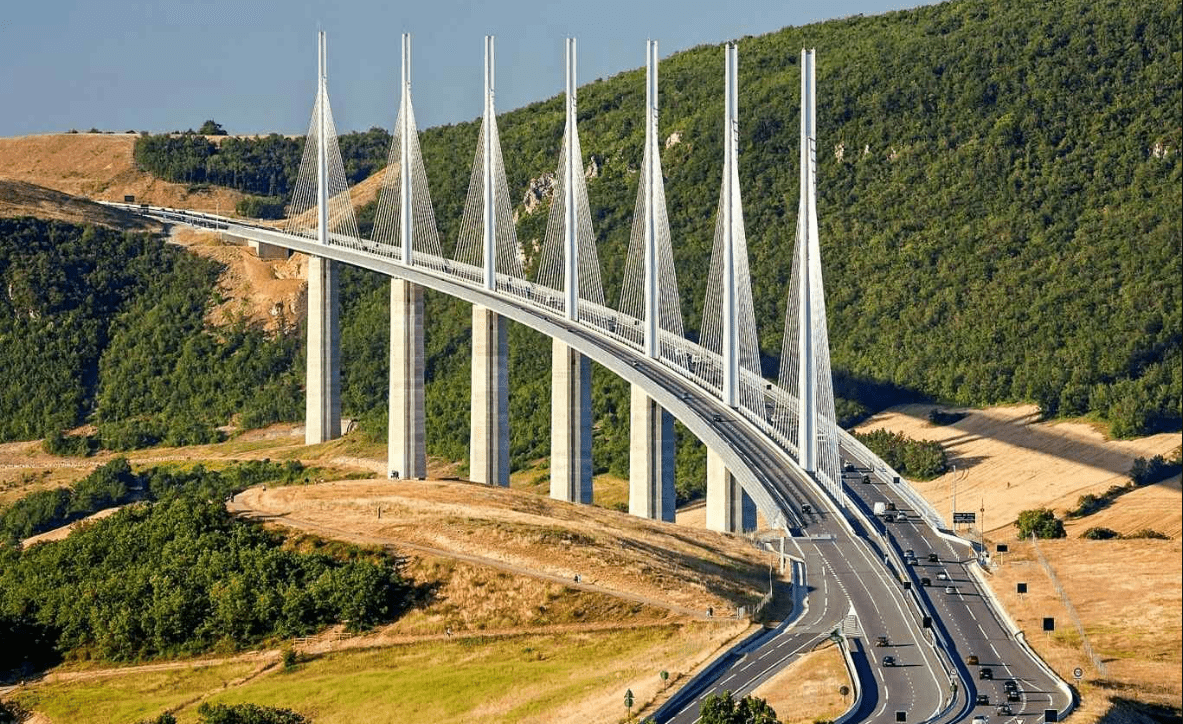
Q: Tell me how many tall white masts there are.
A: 7